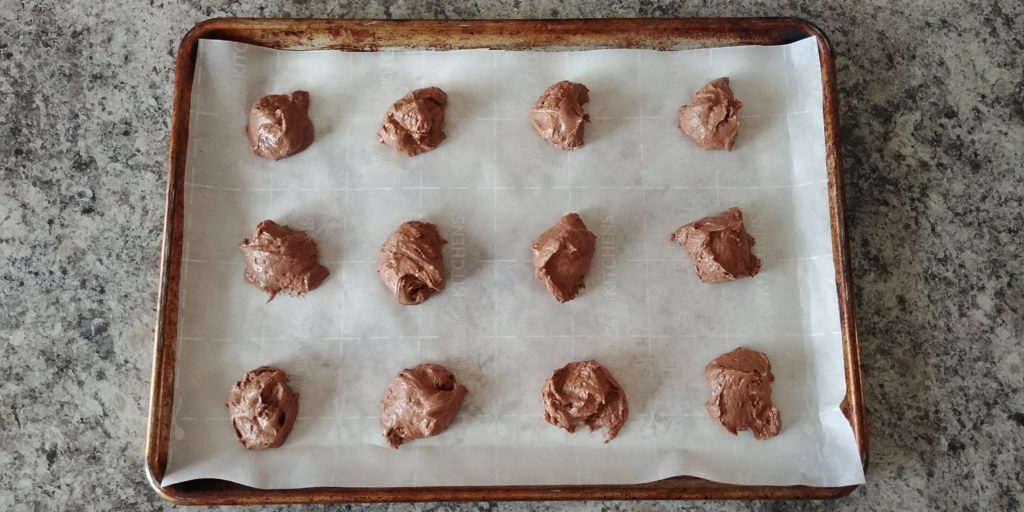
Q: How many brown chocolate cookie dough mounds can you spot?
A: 12